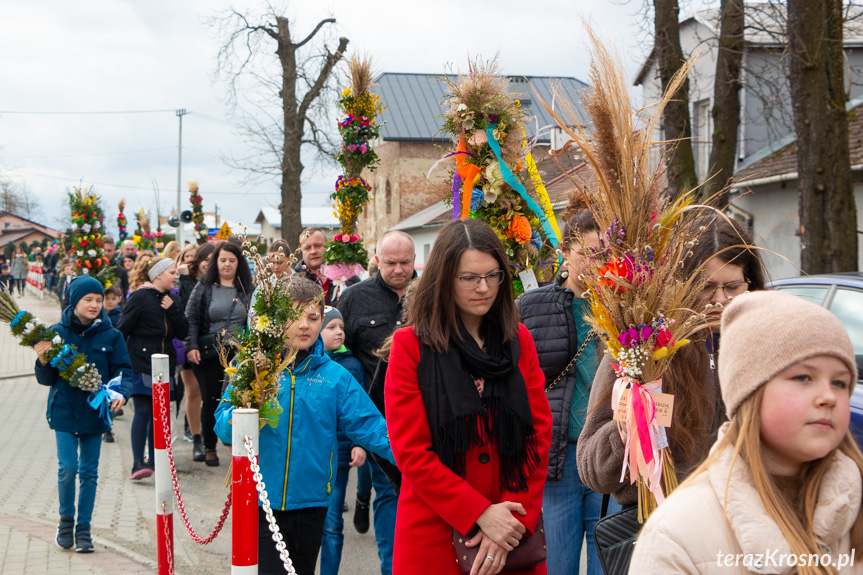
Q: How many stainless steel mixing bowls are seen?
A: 0